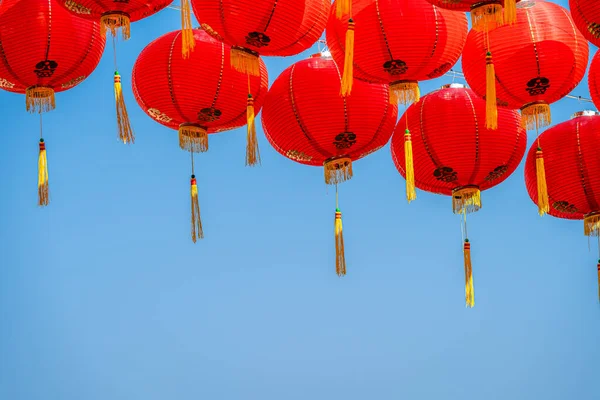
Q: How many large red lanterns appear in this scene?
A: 12